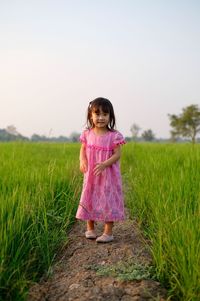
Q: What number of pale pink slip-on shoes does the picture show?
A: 2